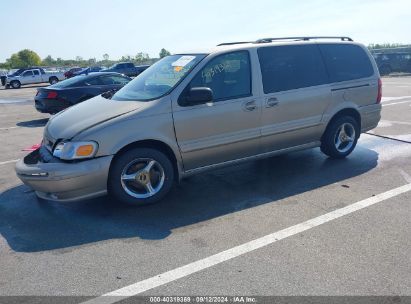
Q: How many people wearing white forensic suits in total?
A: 0